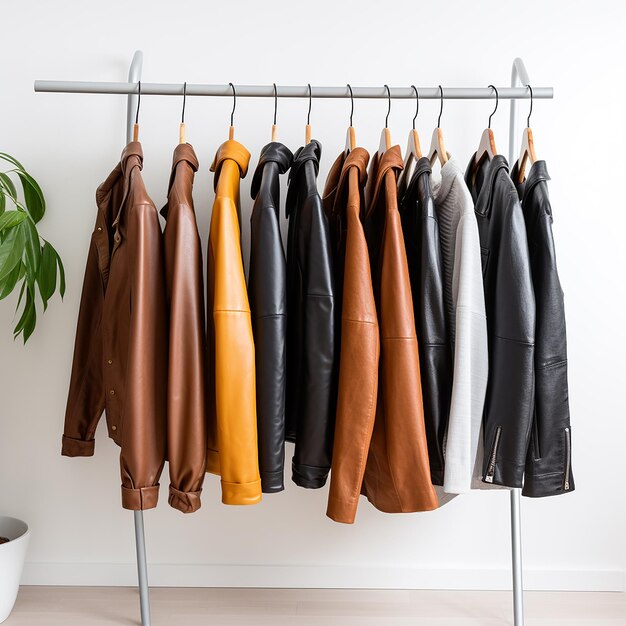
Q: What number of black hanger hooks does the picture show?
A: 11